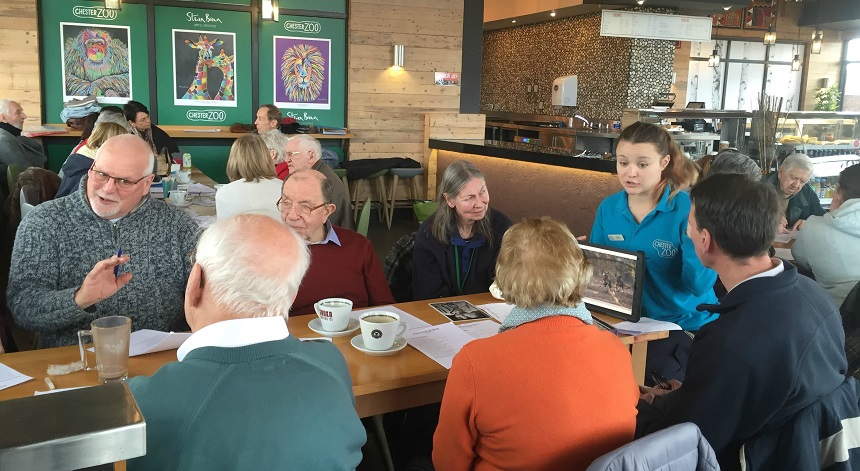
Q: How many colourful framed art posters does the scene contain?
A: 3